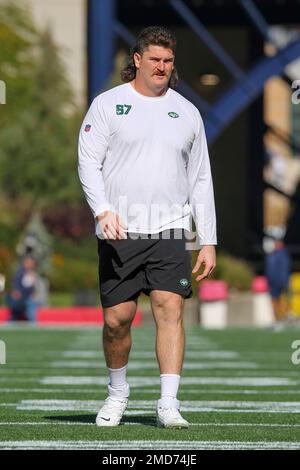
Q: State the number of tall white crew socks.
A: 2